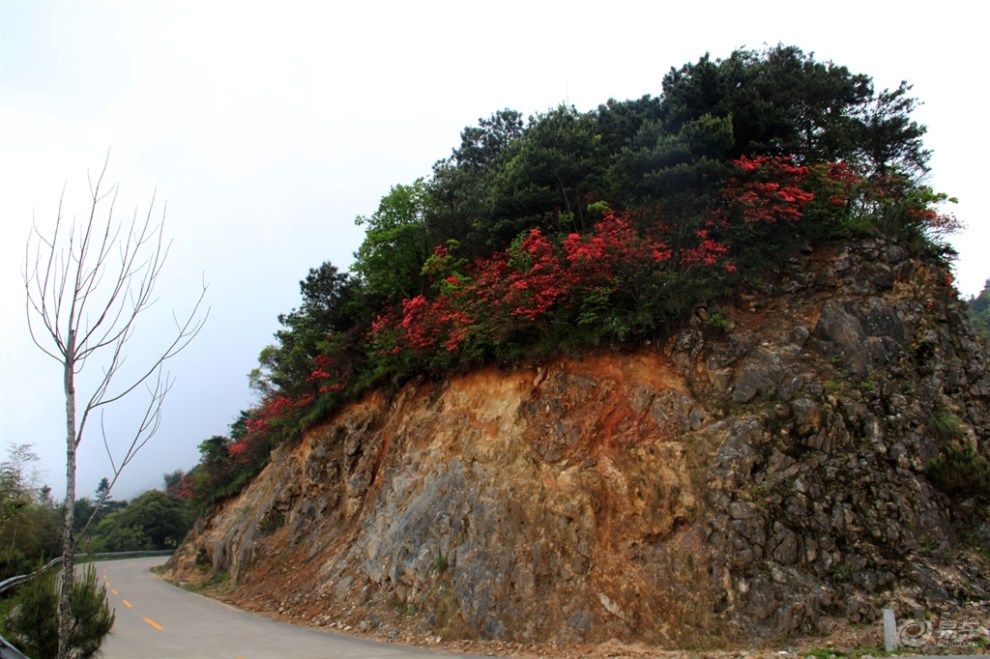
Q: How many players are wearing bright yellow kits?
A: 0